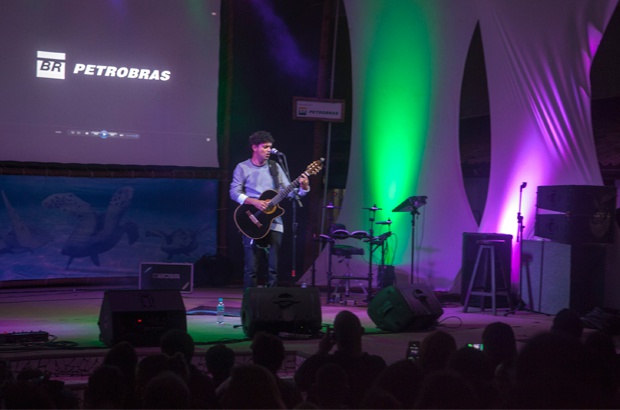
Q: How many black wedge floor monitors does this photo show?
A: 3